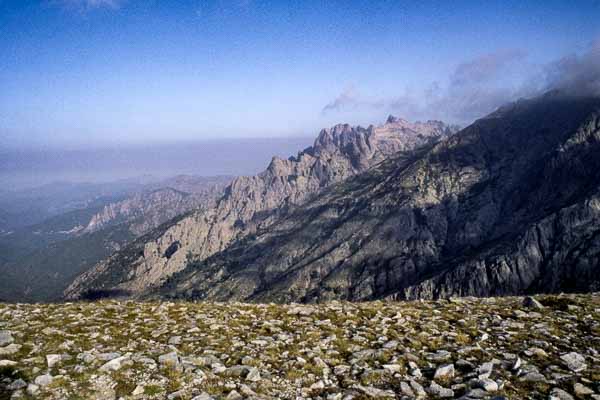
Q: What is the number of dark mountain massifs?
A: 1